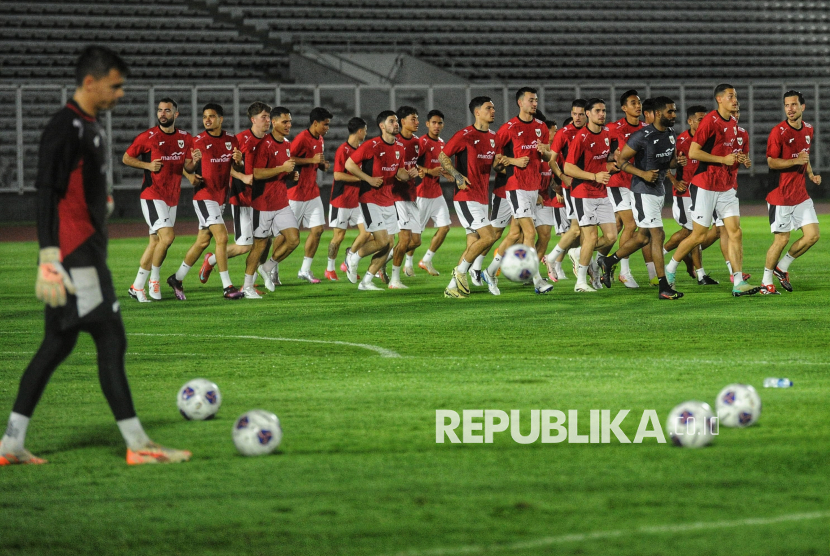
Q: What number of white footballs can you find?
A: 5